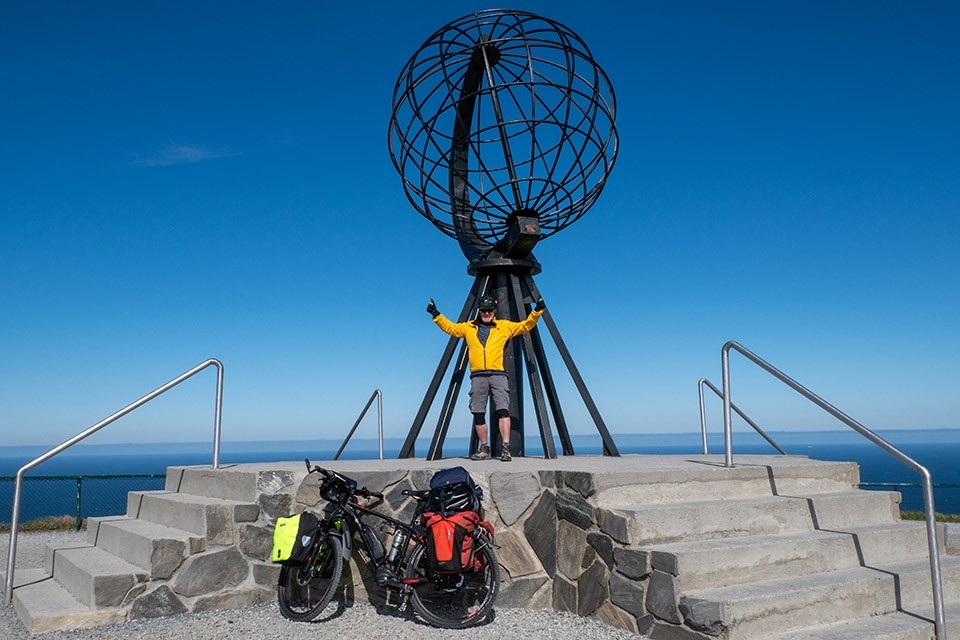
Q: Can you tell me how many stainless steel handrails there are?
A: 4